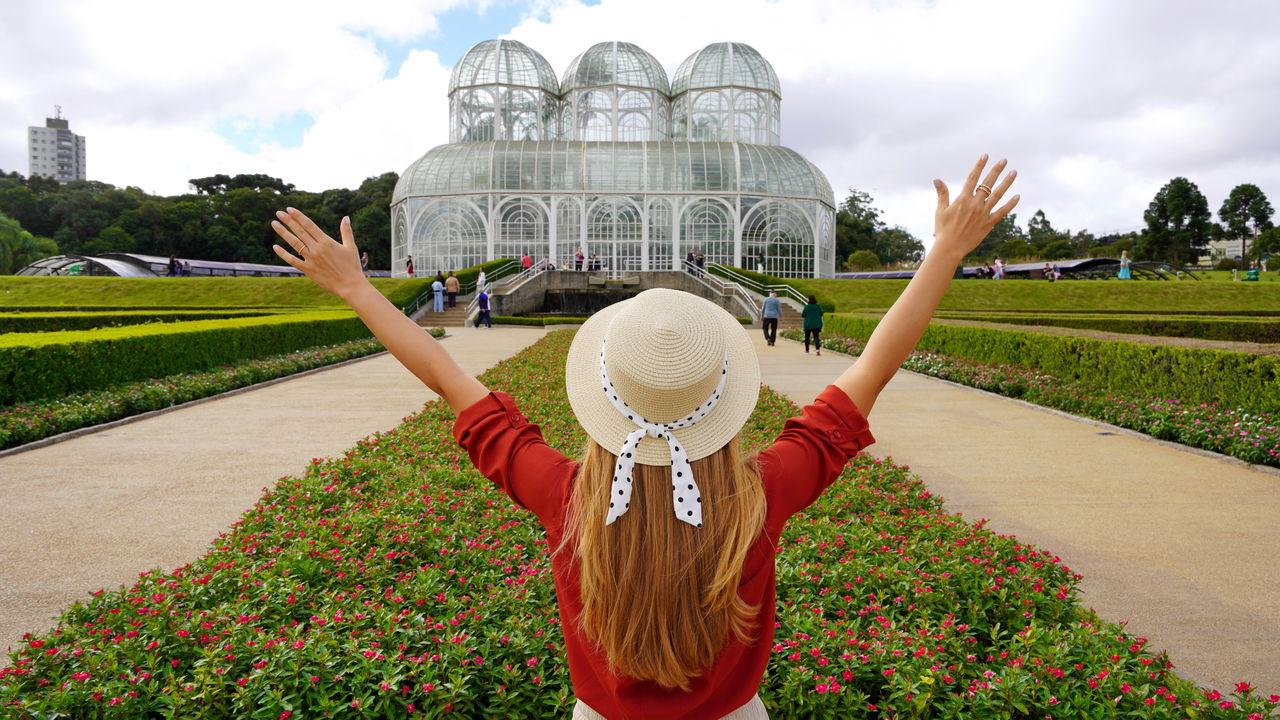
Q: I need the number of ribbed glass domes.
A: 3